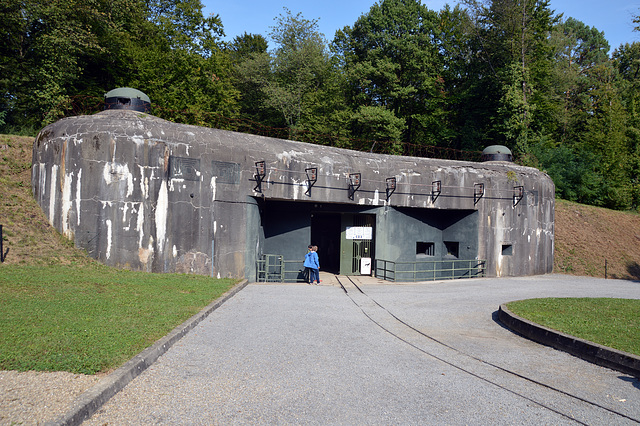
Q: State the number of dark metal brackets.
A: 7